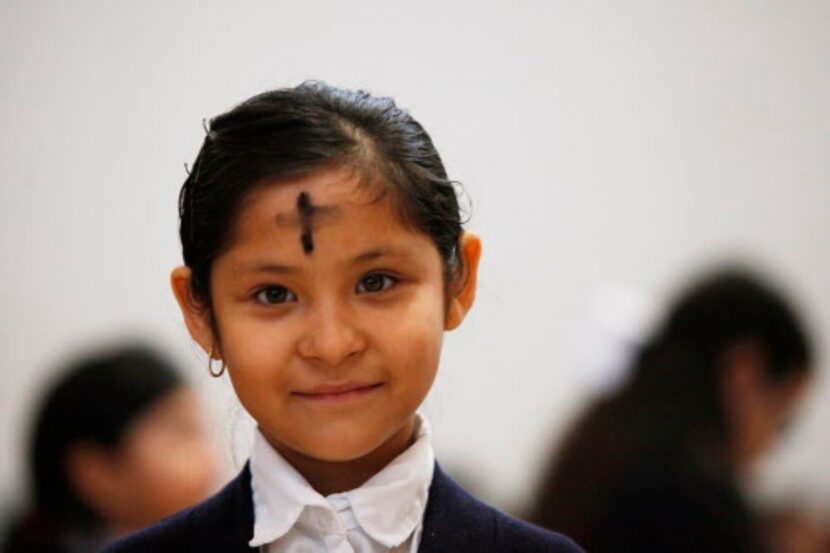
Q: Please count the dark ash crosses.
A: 1